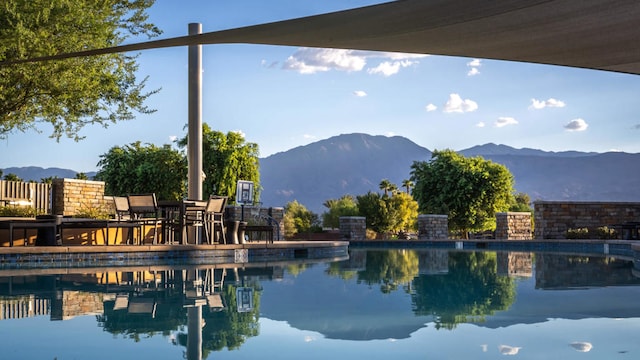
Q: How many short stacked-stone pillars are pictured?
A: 3